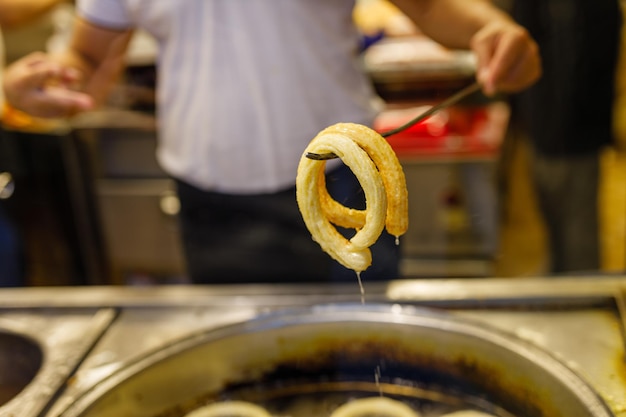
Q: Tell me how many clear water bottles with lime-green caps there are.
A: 0